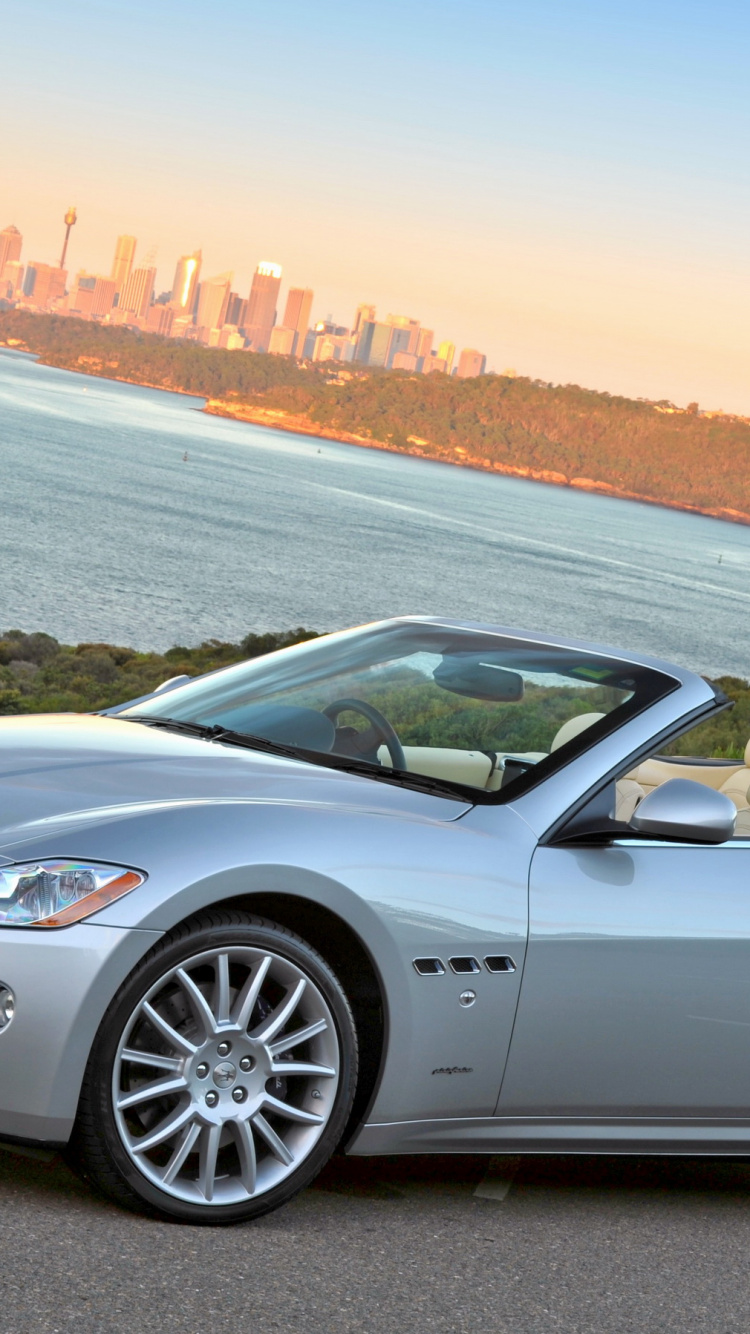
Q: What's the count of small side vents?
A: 3